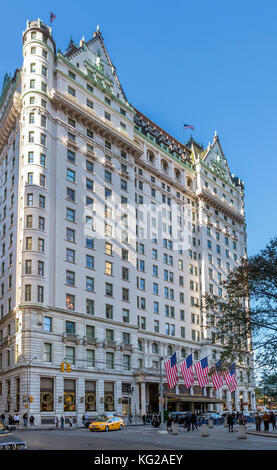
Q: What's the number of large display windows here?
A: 4